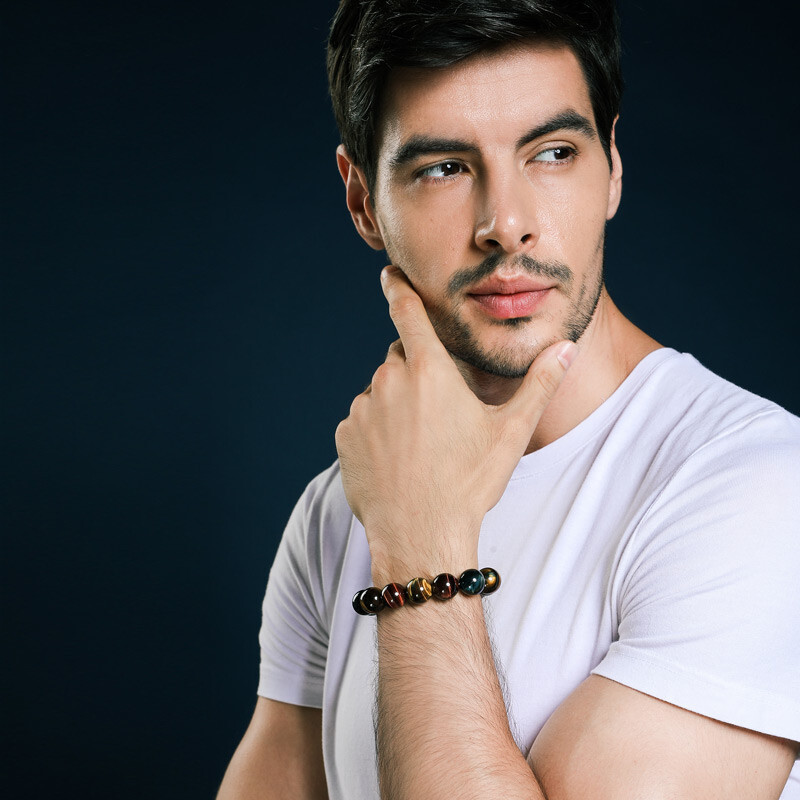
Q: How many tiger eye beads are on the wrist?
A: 7